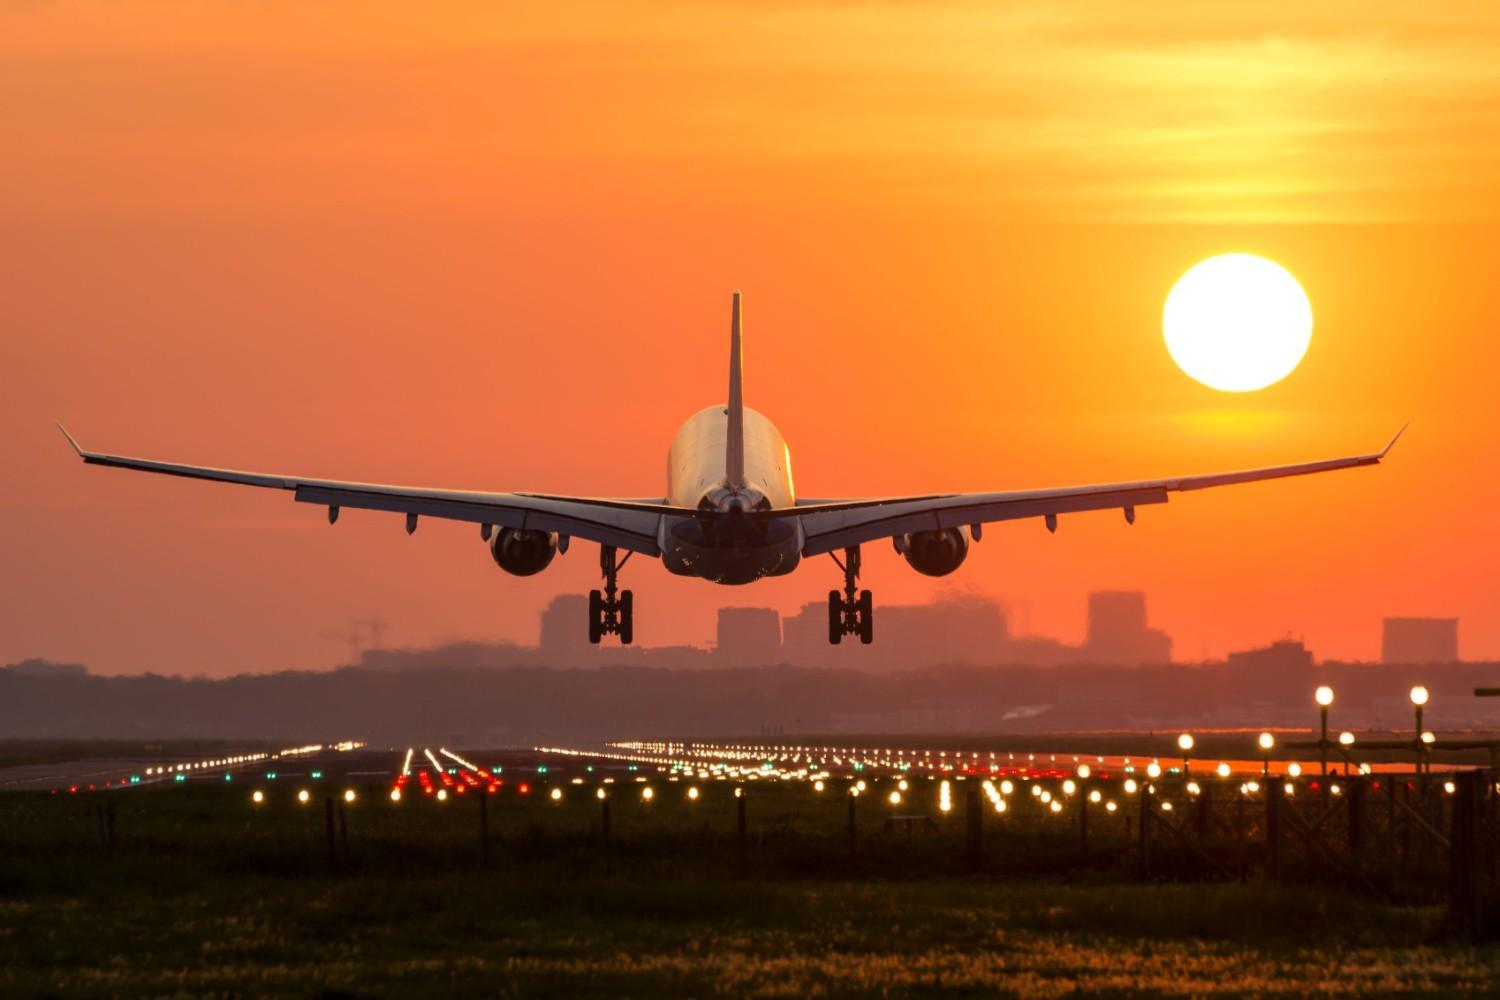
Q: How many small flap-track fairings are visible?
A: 8